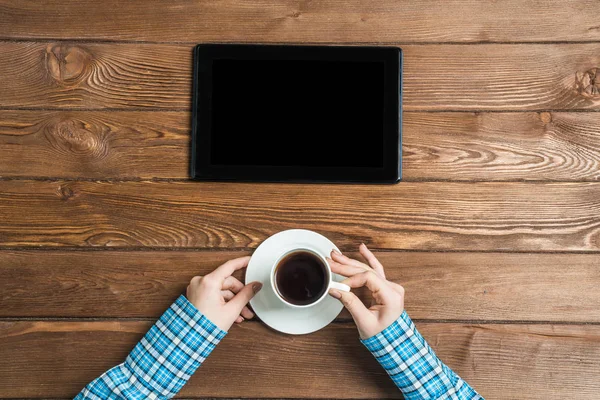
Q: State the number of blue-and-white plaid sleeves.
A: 2